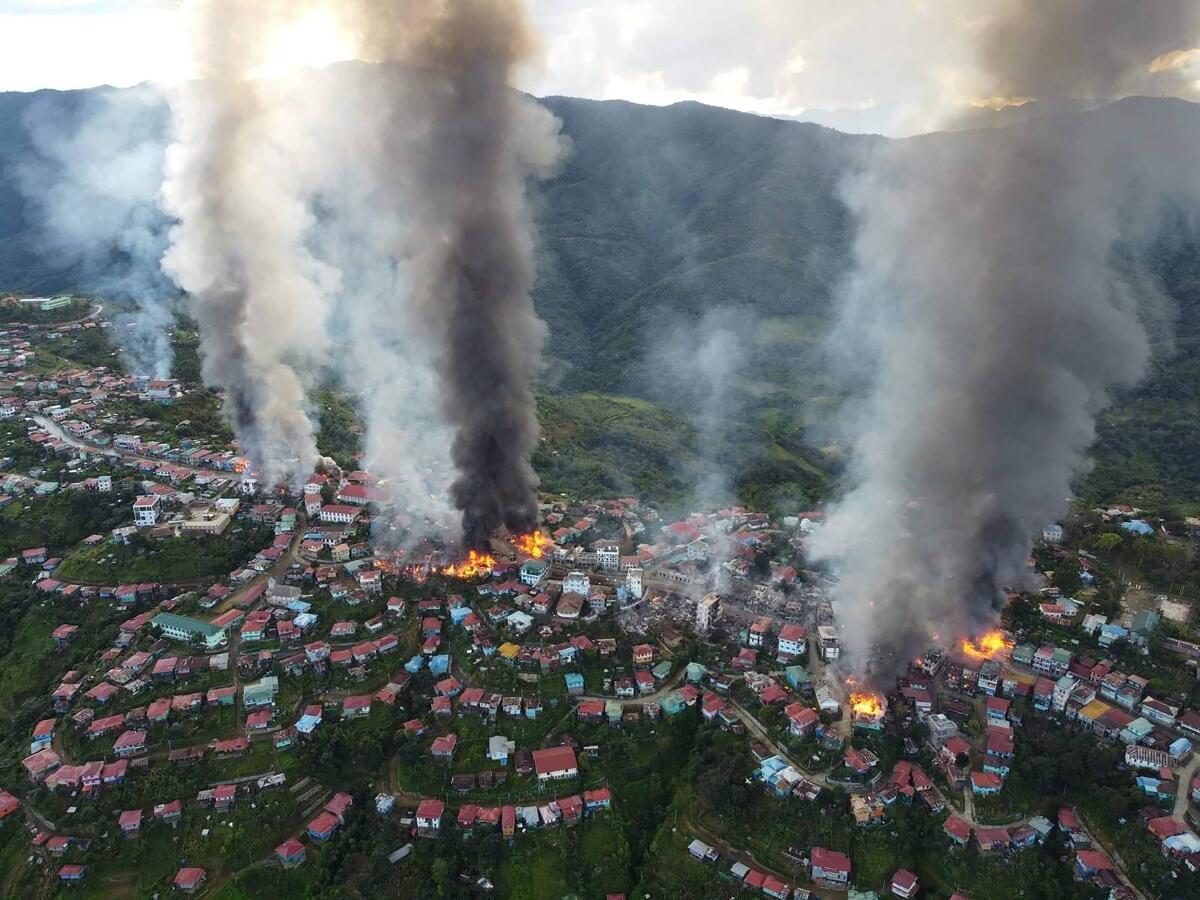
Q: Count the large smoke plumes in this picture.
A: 3